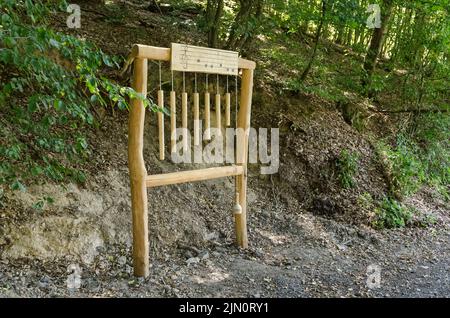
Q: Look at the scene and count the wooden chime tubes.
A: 7